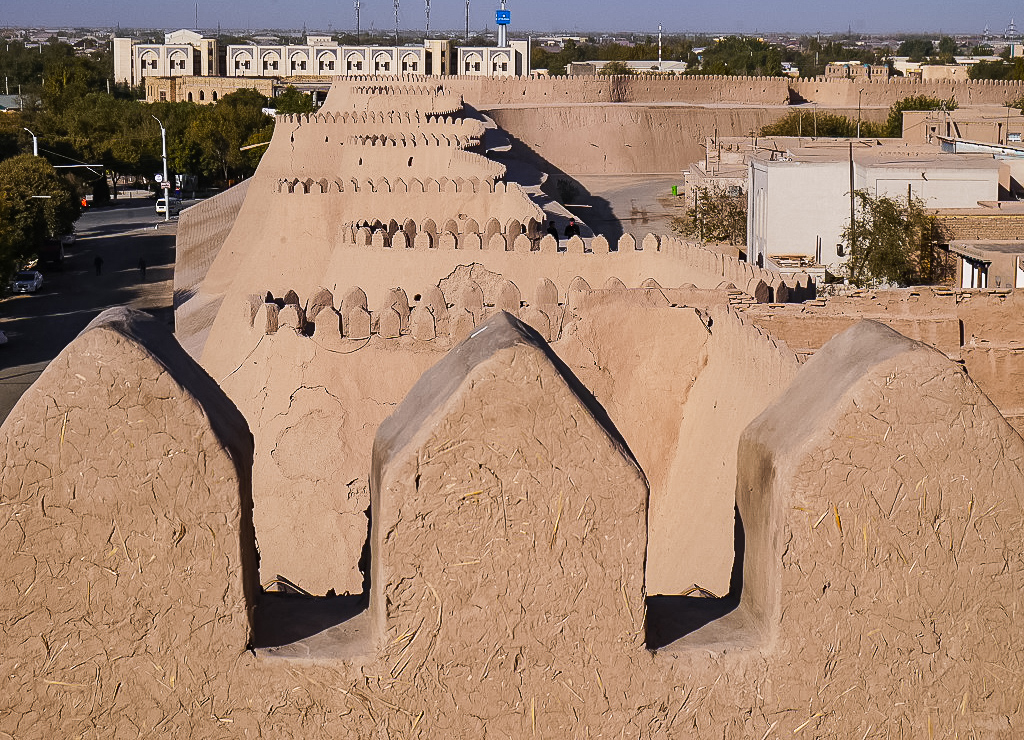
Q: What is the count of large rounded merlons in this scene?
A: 3